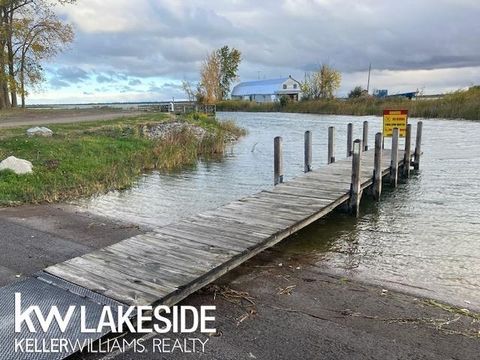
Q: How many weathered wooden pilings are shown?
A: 10